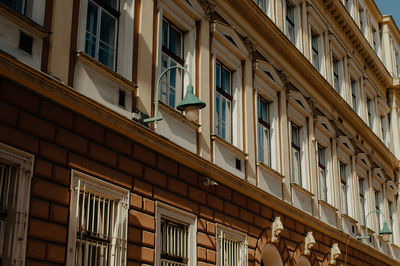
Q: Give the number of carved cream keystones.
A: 3